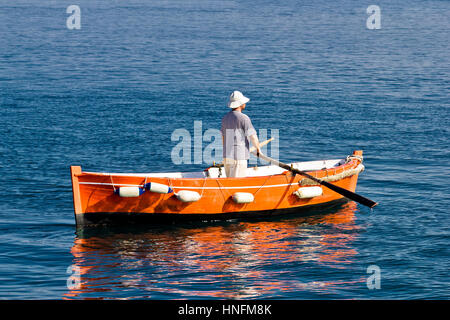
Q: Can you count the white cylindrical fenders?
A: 5